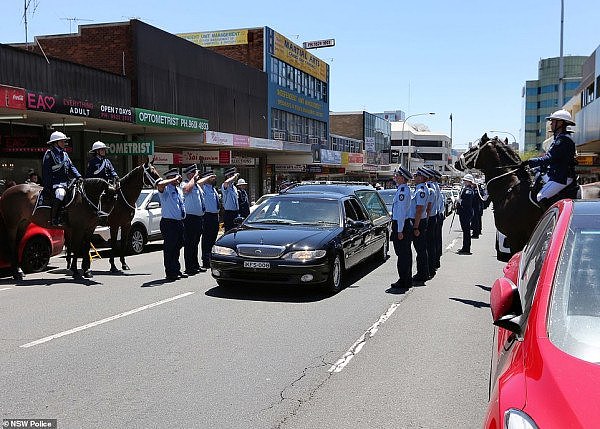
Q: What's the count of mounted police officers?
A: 3